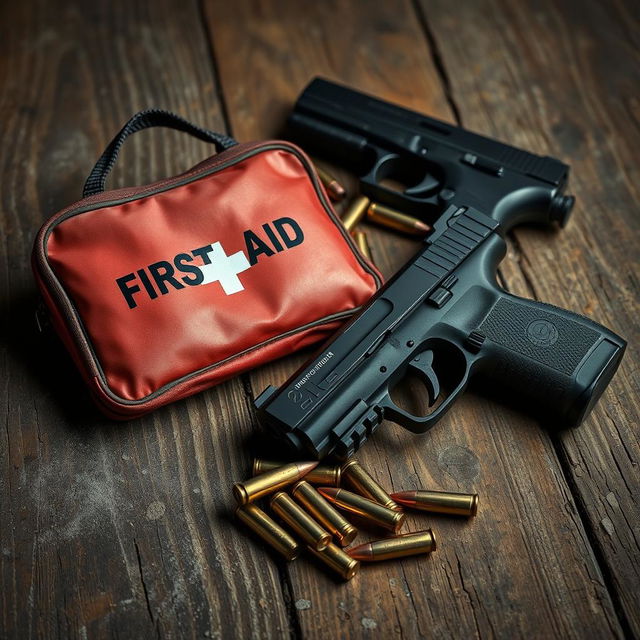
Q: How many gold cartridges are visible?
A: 14